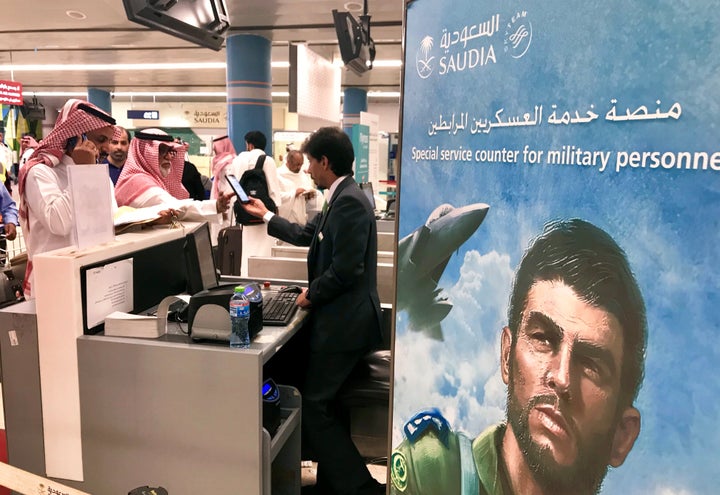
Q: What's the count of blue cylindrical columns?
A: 3